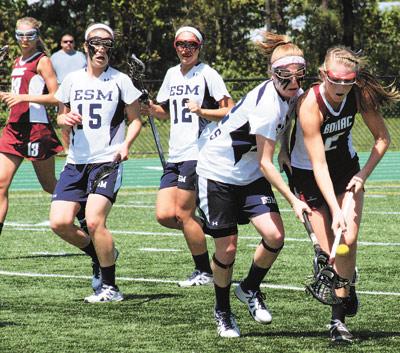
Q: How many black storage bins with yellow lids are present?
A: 0